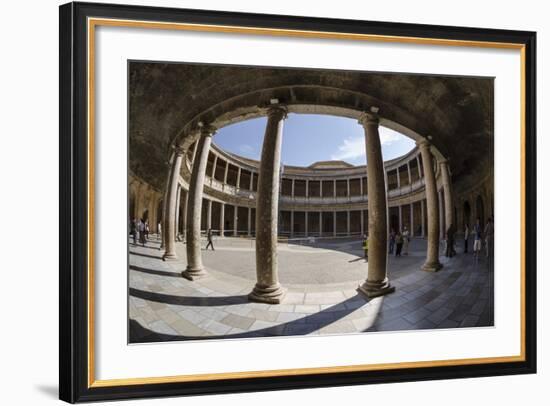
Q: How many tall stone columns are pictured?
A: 6